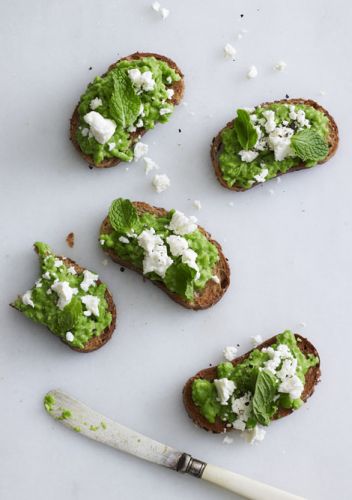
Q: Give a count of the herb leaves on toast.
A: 7